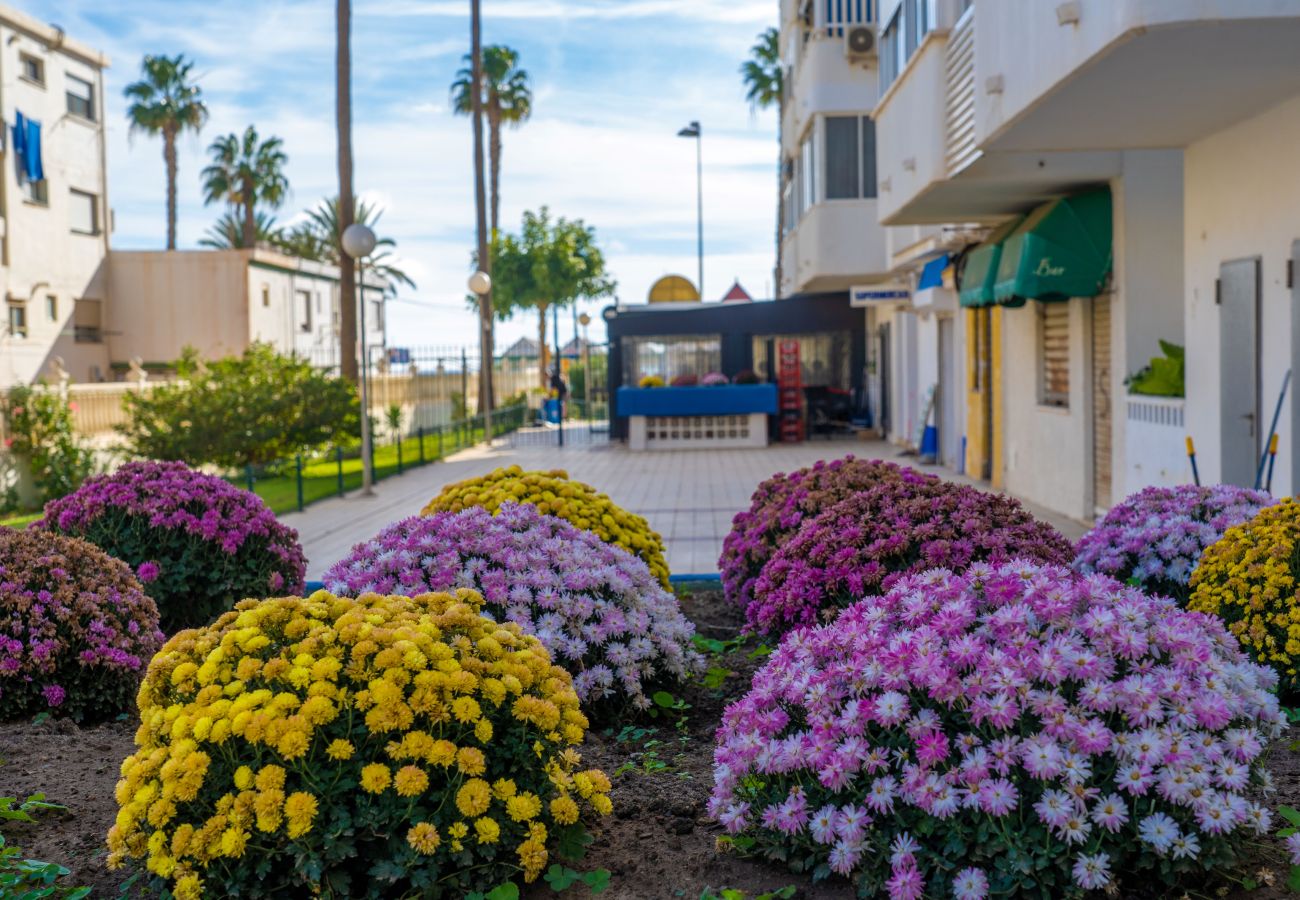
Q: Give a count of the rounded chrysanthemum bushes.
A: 10